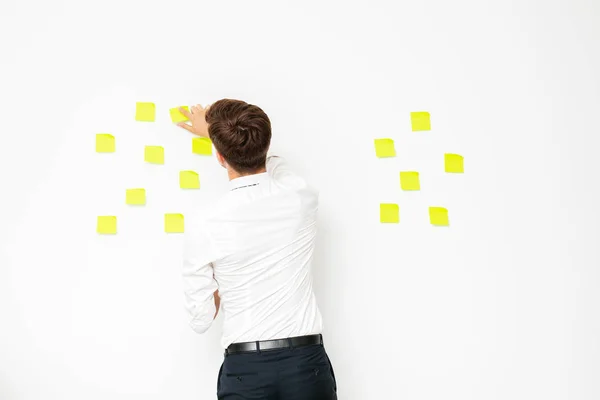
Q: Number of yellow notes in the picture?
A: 15